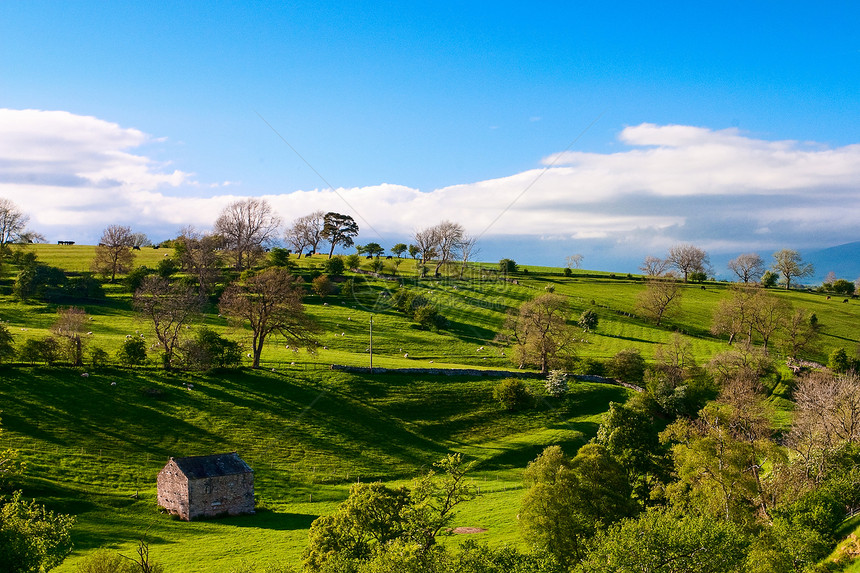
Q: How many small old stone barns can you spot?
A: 1